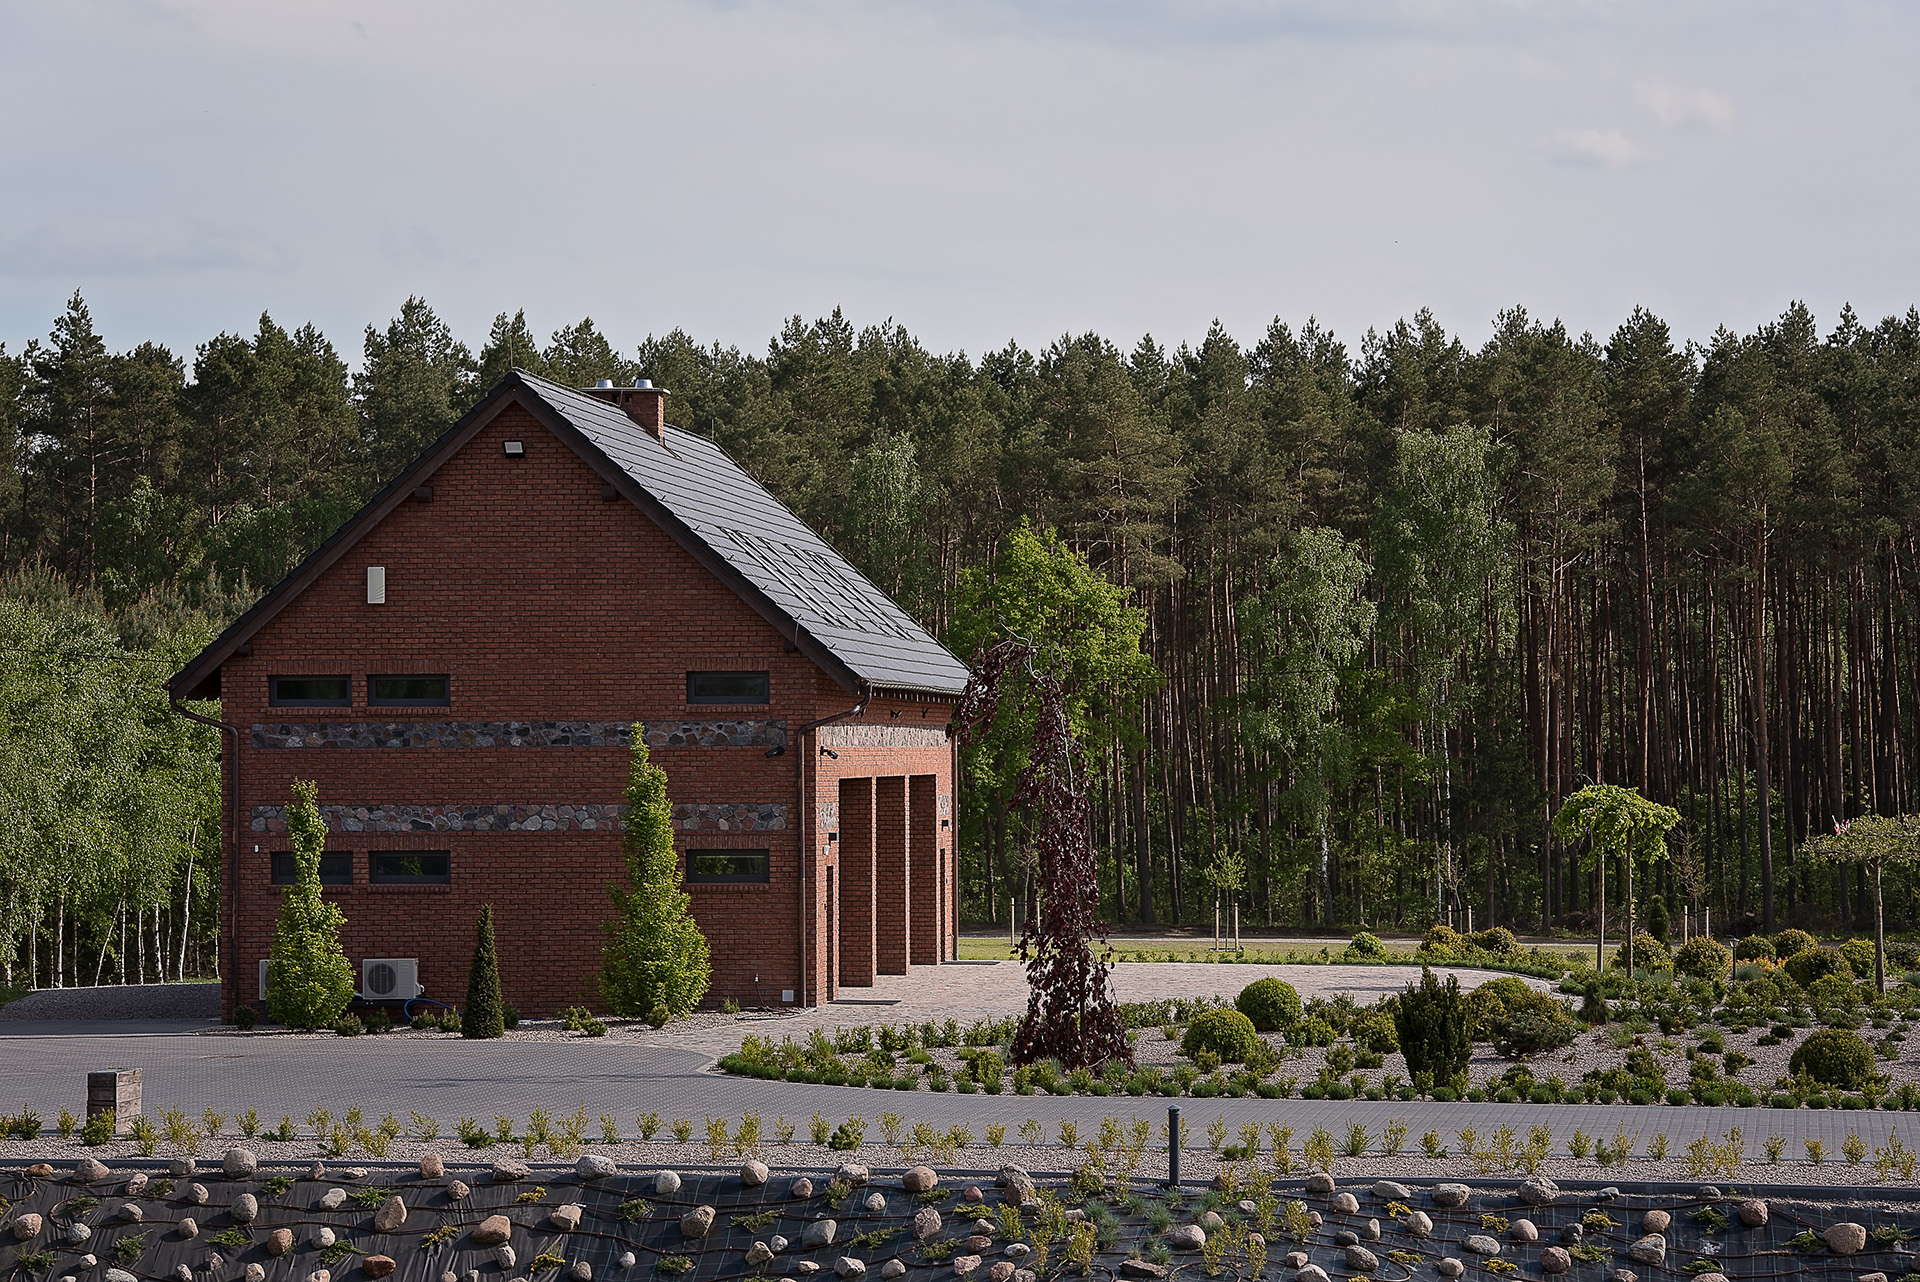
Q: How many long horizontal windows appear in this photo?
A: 6